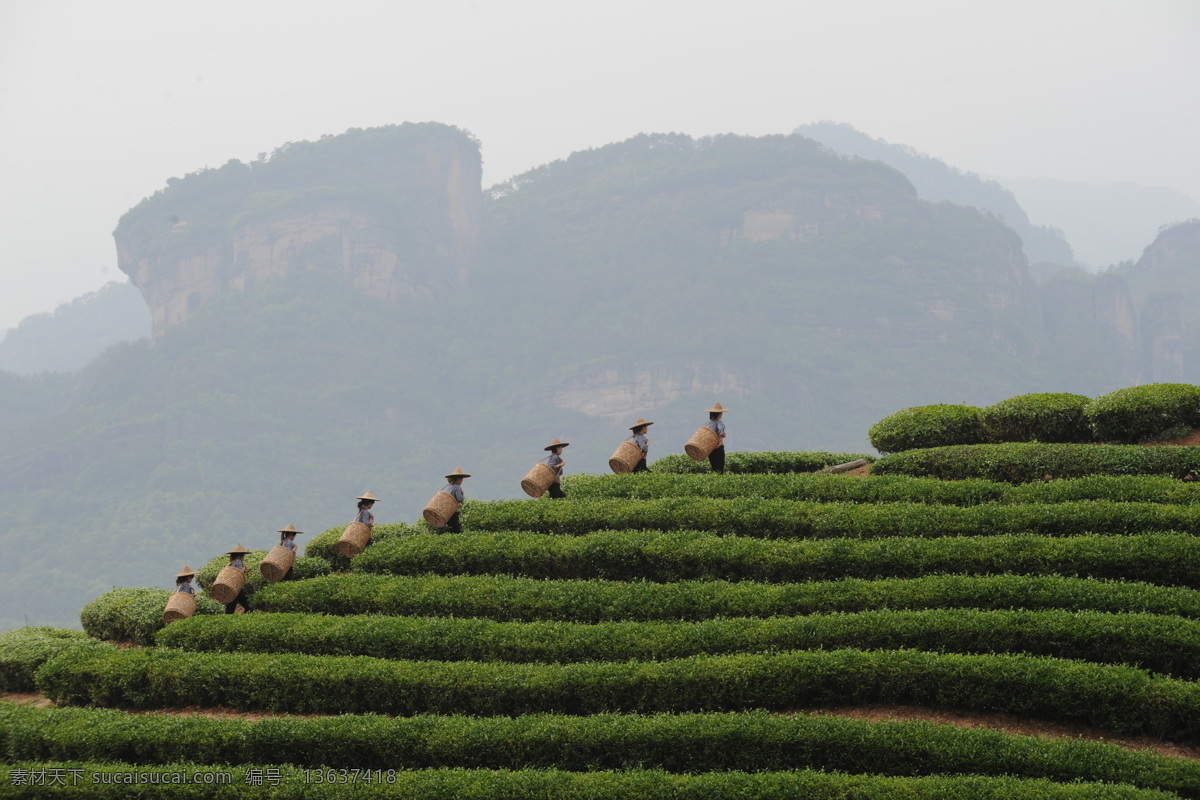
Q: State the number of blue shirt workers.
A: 8